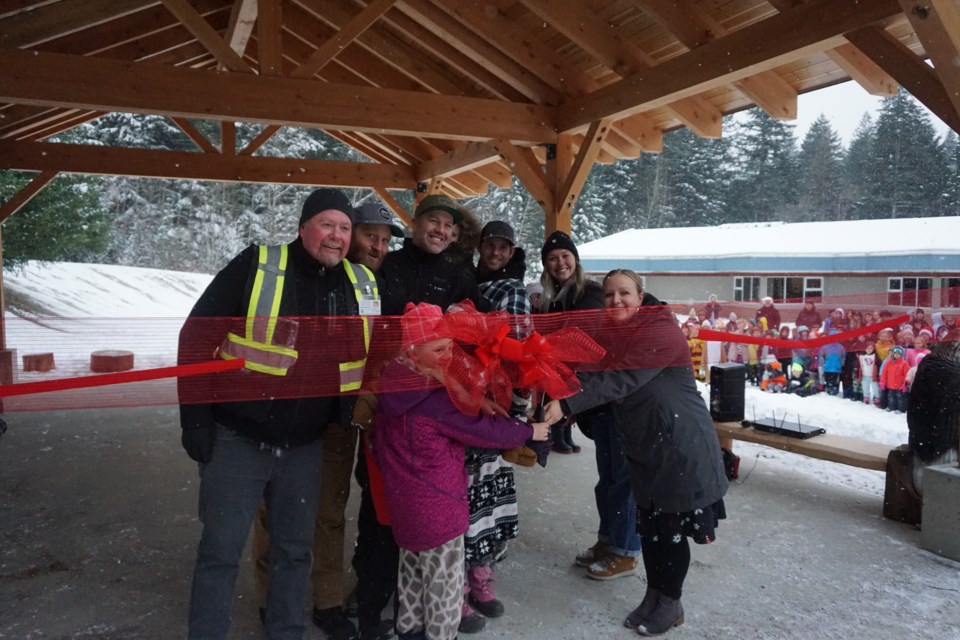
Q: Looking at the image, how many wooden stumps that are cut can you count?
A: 2